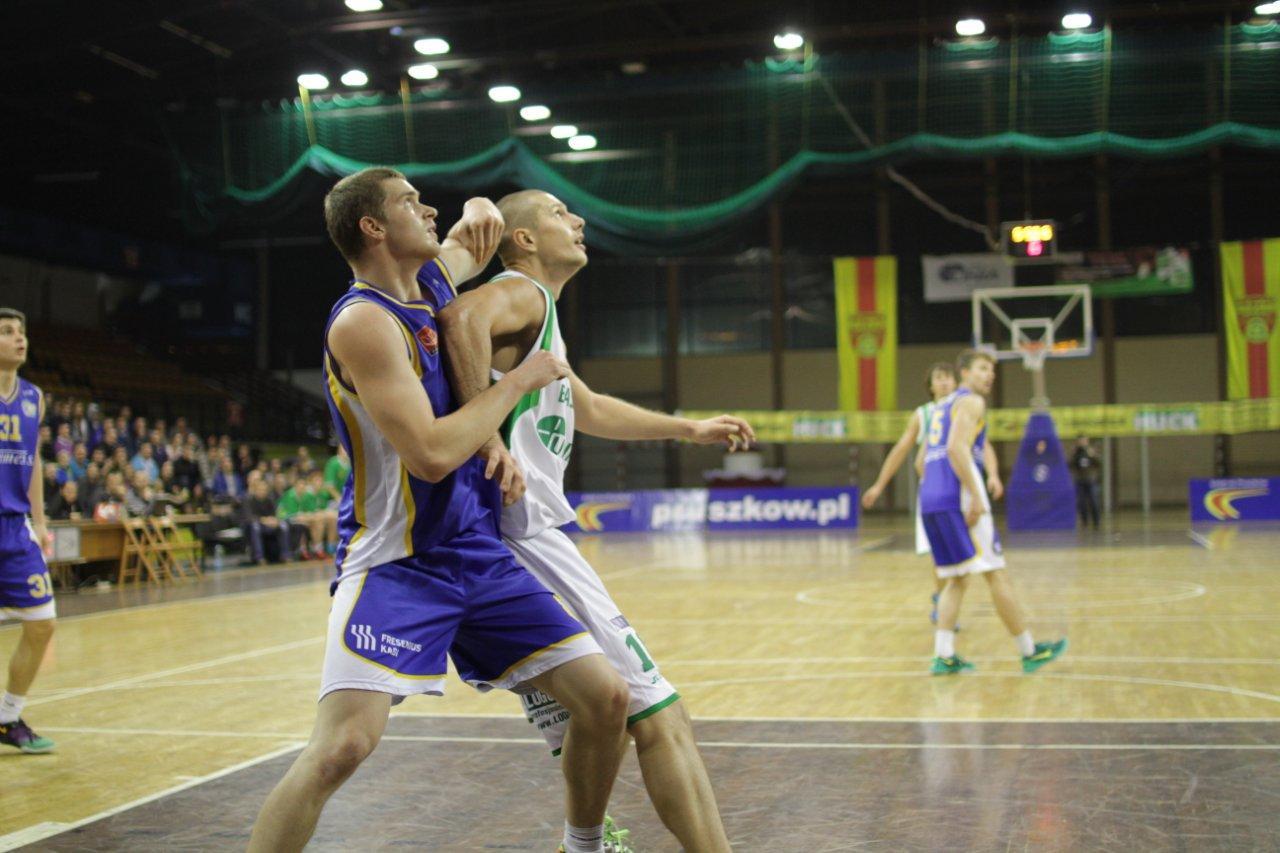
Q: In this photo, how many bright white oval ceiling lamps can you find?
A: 13